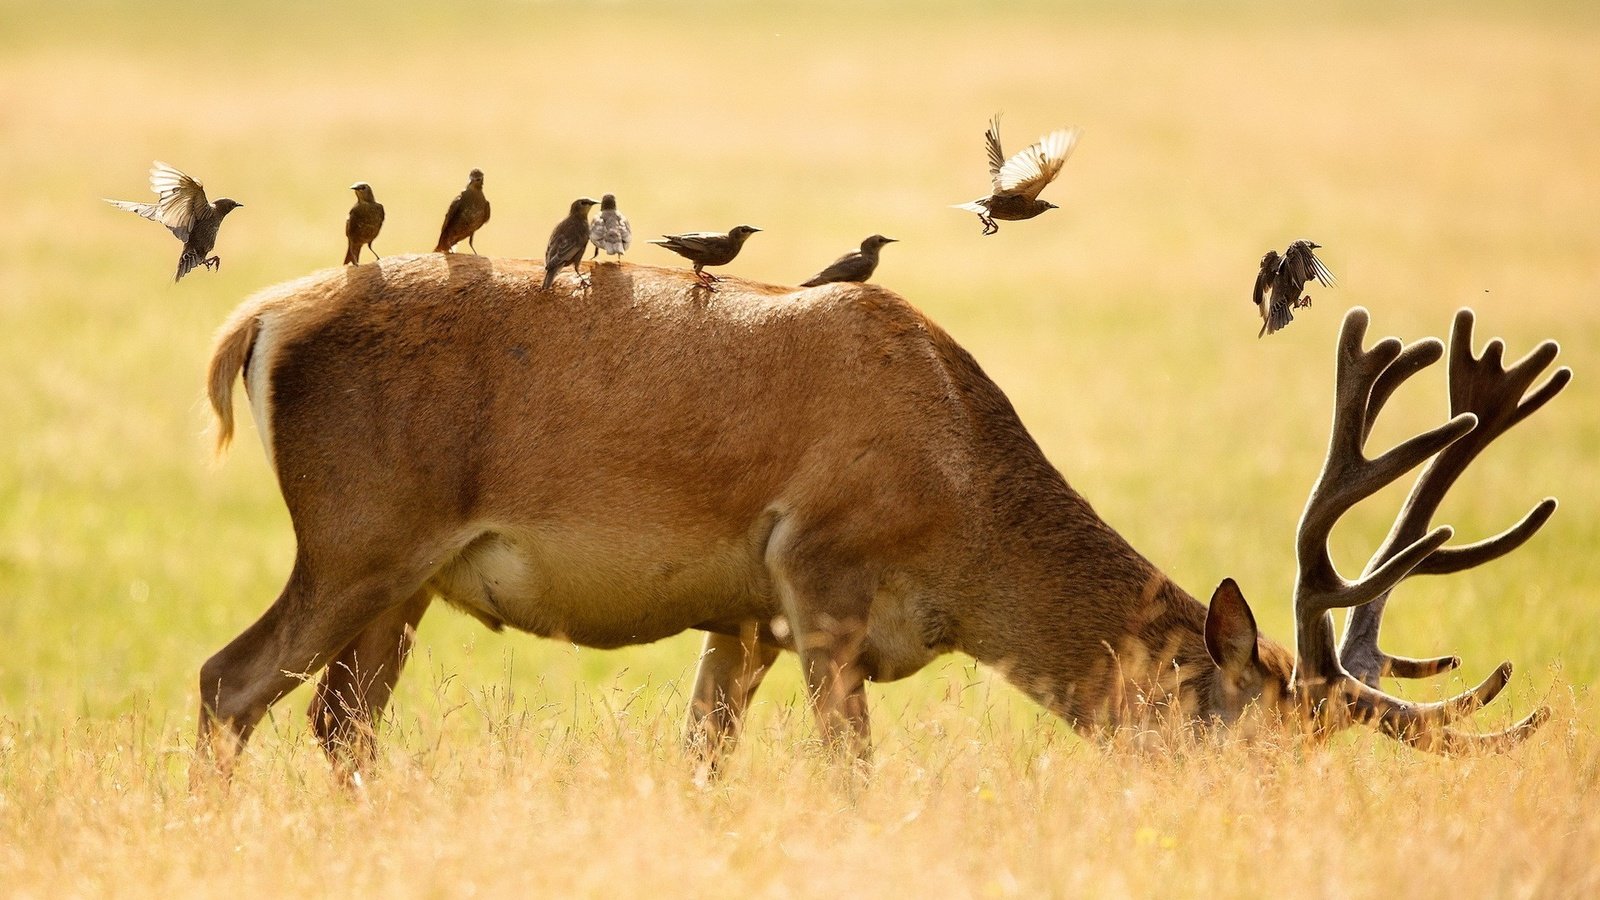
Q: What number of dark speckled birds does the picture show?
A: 9